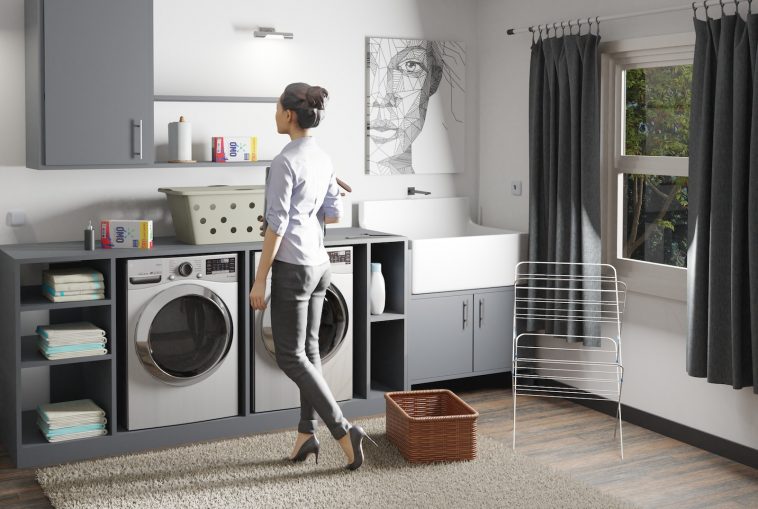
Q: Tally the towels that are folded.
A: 12